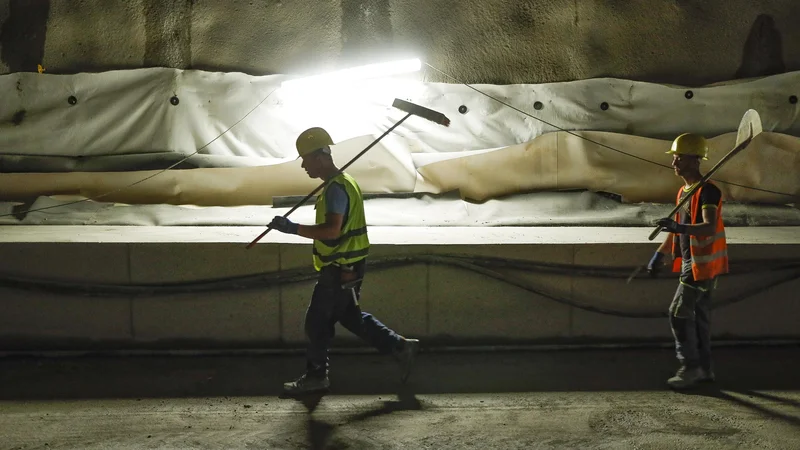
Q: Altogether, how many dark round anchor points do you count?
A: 7